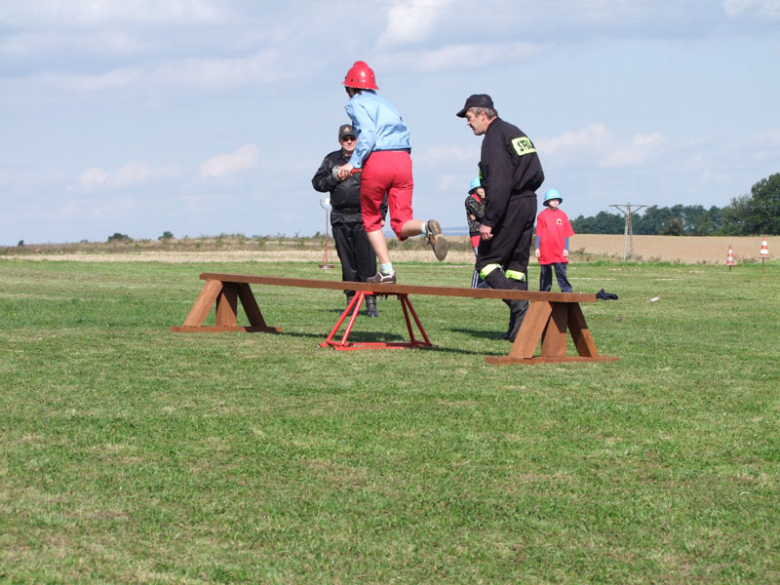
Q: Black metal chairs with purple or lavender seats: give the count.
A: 0